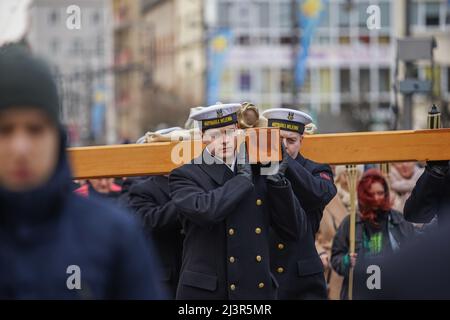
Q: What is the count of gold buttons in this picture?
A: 9